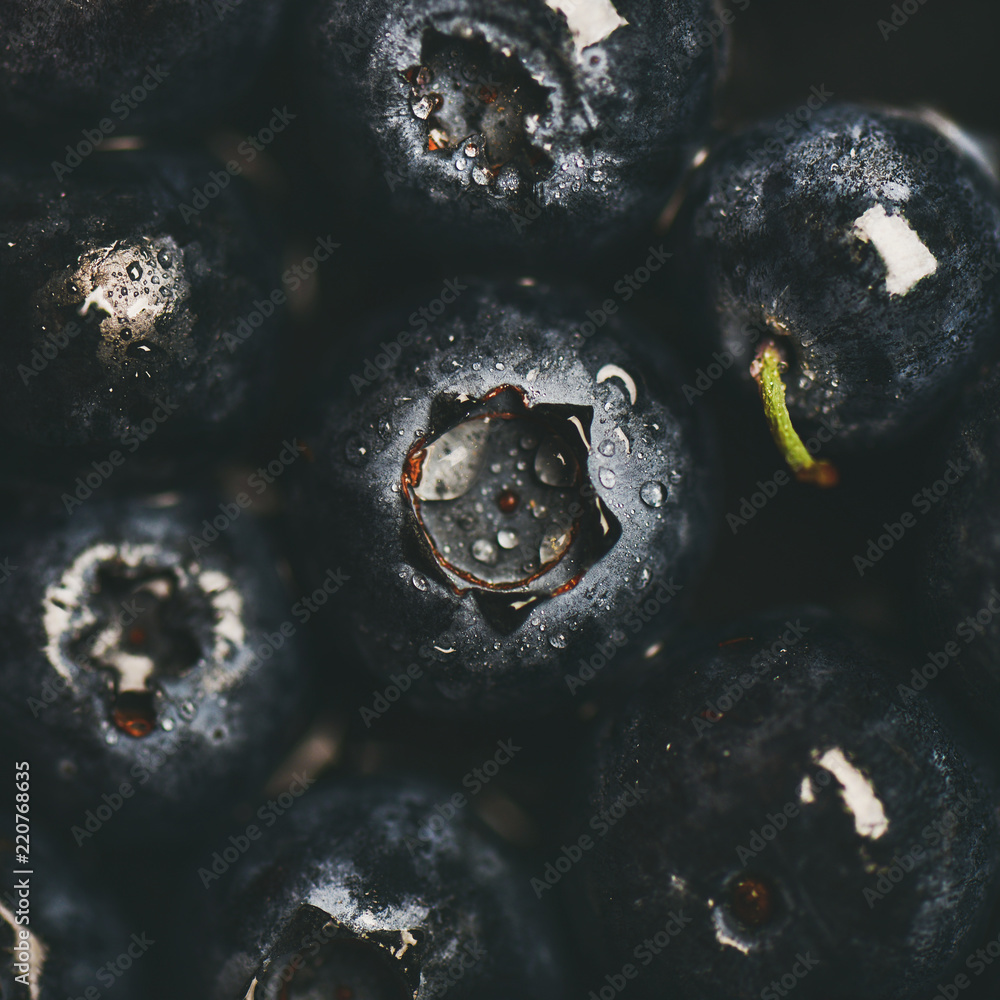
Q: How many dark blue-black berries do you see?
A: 10